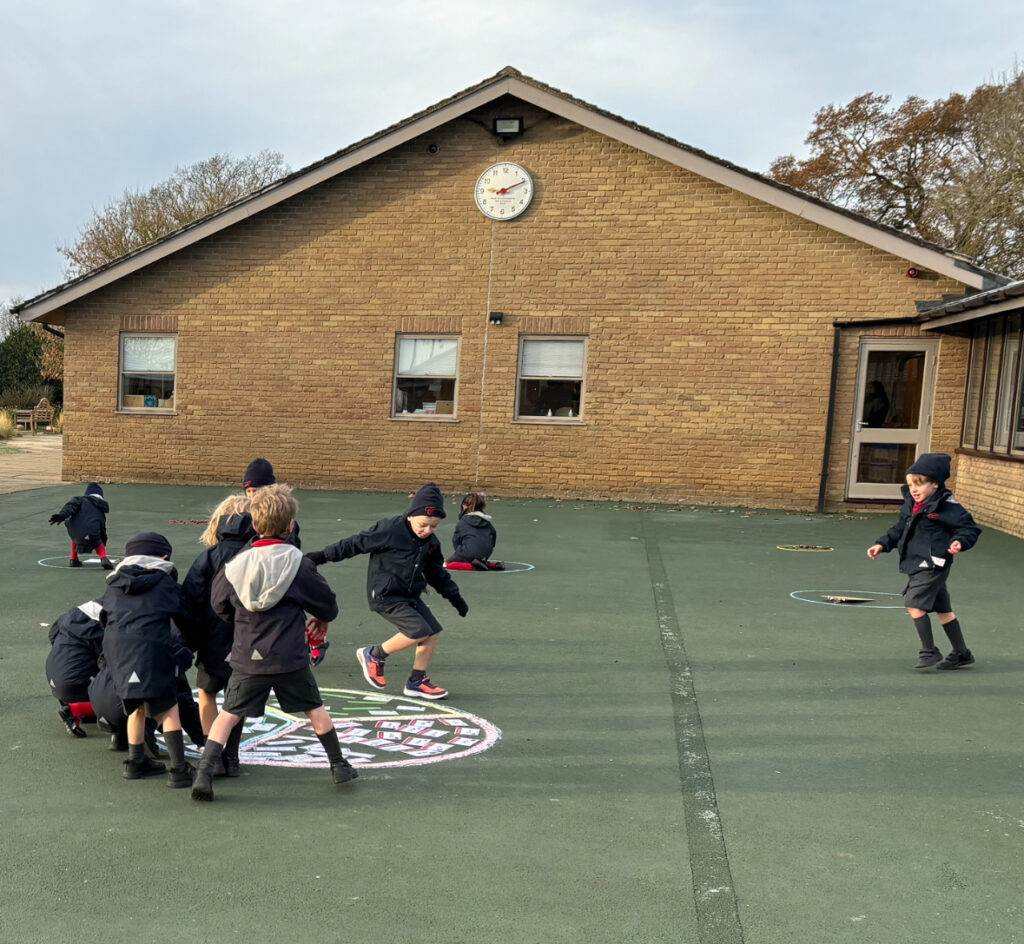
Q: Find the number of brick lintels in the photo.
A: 4